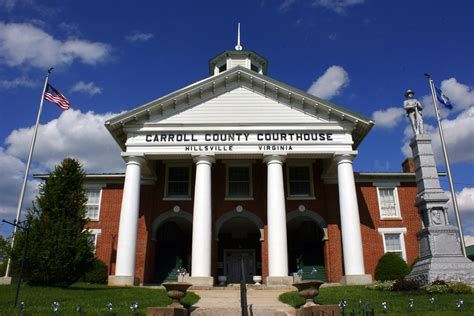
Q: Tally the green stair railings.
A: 2